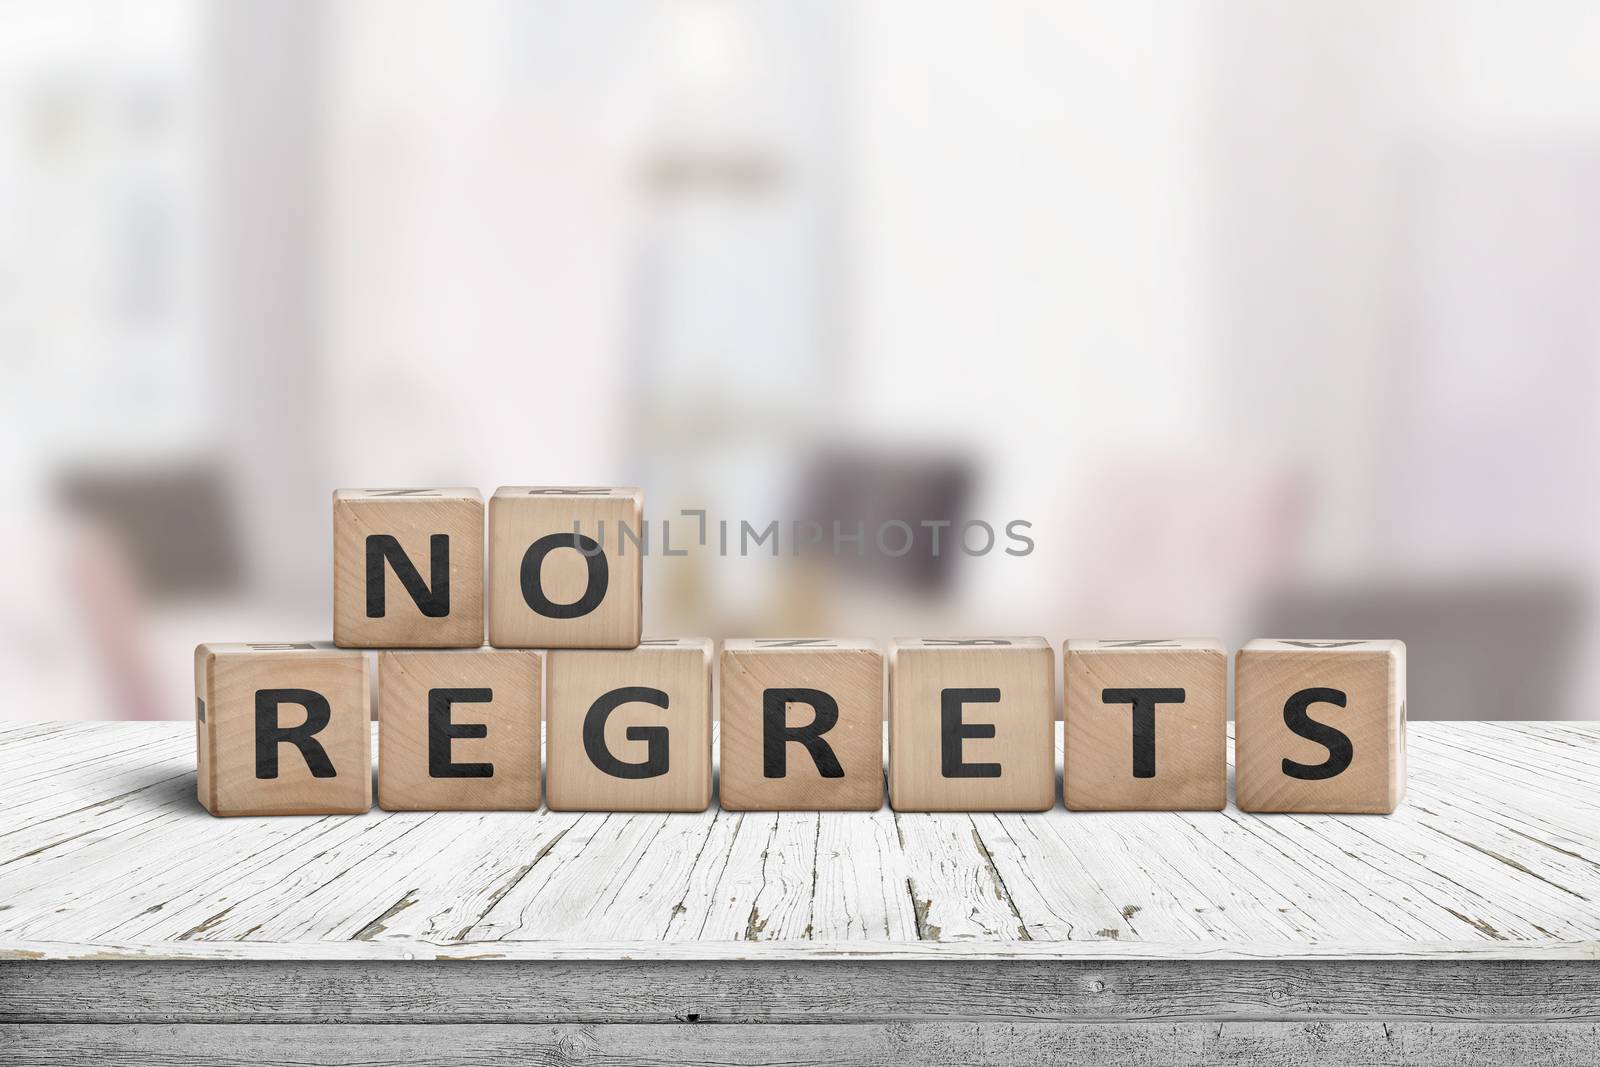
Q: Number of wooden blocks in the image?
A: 9